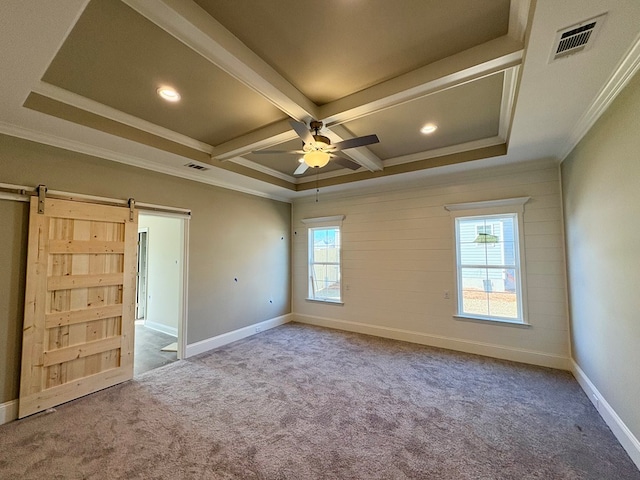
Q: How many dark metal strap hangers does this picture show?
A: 2